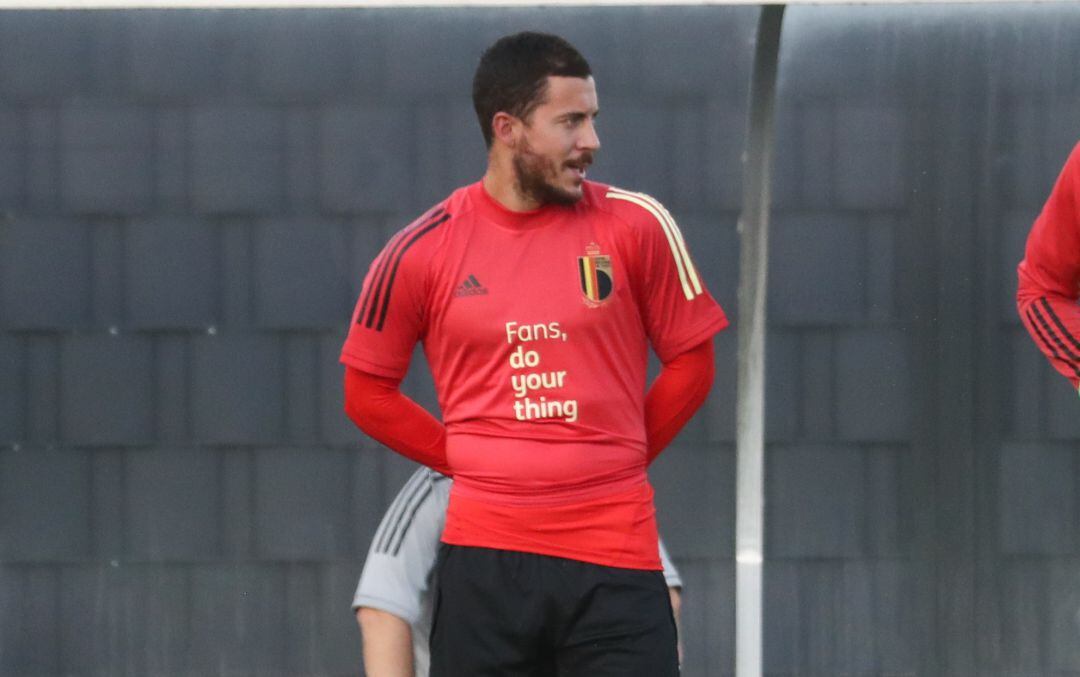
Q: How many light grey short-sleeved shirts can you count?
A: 1